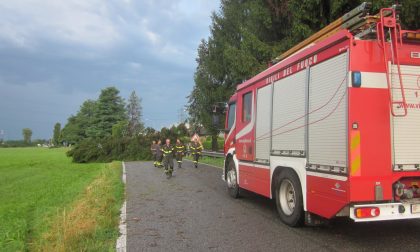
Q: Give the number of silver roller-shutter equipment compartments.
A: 4